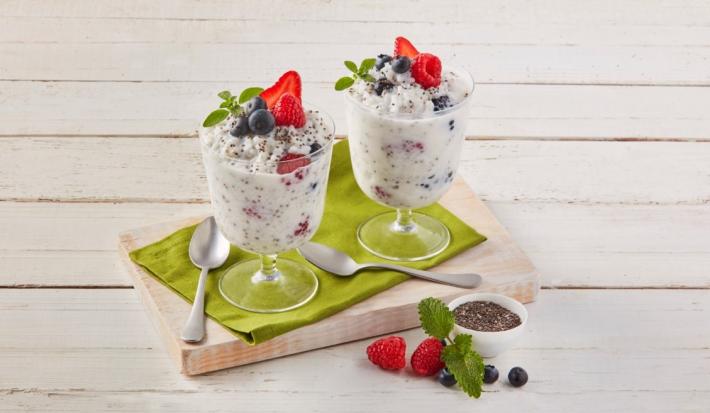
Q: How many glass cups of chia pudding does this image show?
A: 2